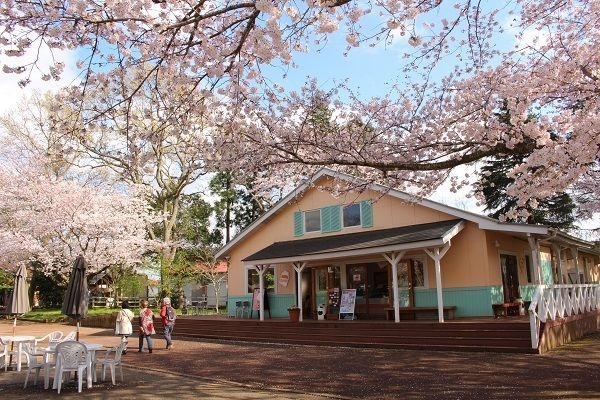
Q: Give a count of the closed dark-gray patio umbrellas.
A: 2